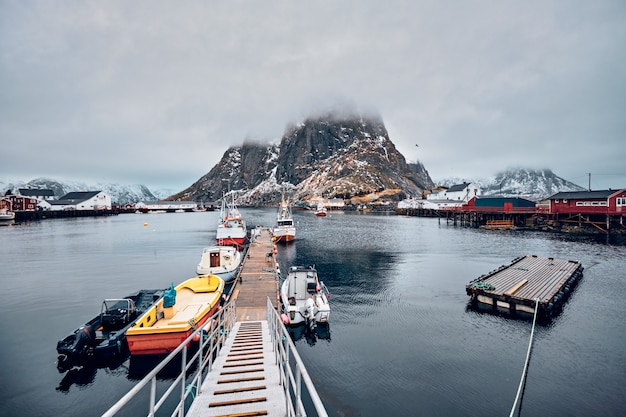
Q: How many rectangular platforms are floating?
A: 1